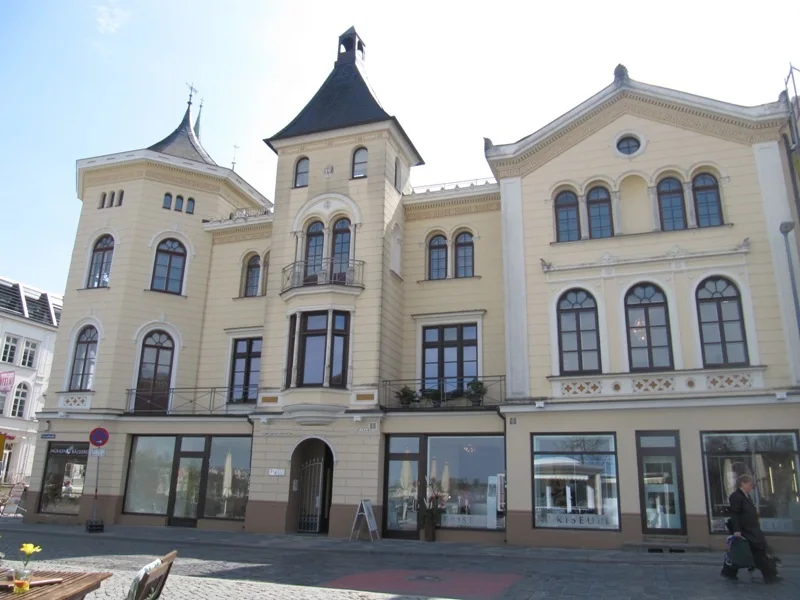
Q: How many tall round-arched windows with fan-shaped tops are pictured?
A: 7